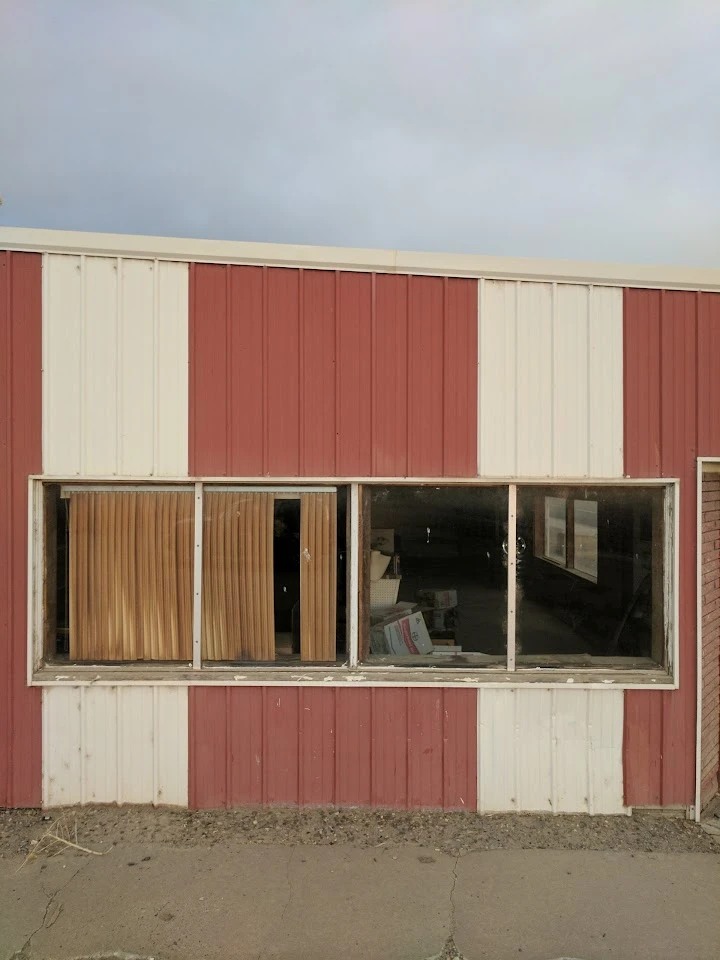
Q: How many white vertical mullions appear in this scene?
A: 3